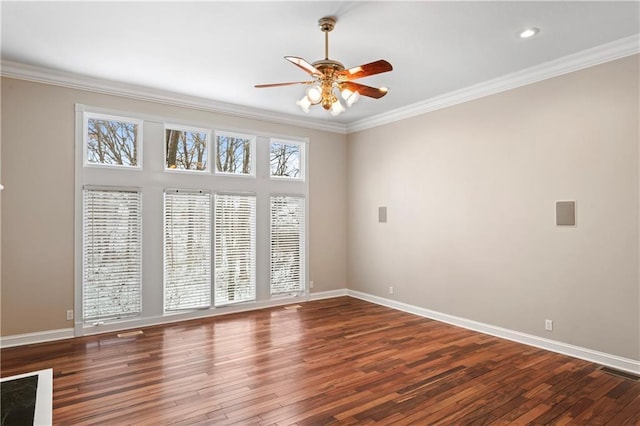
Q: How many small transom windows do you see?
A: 4